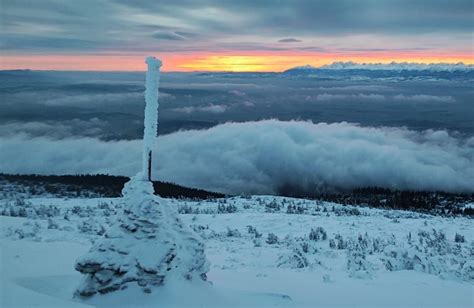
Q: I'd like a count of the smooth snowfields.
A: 1